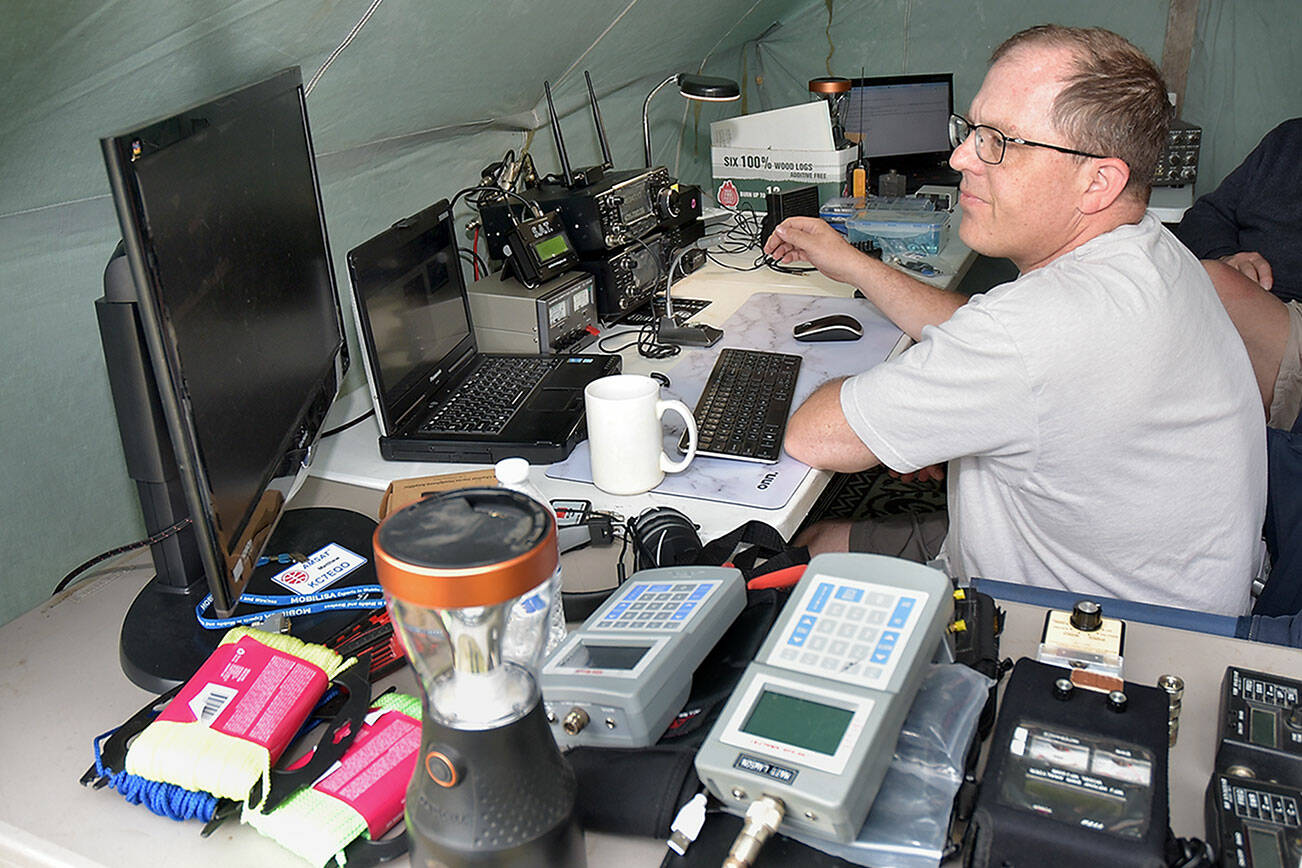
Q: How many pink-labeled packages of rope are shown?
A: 2